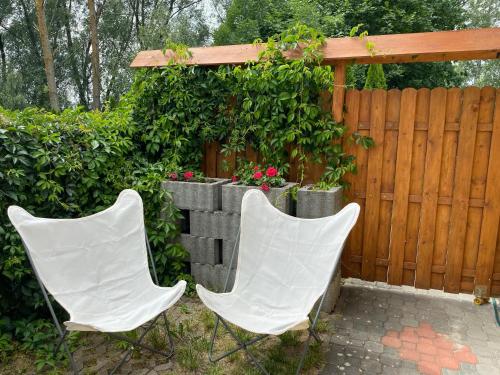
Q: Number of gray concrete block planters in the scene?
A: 3